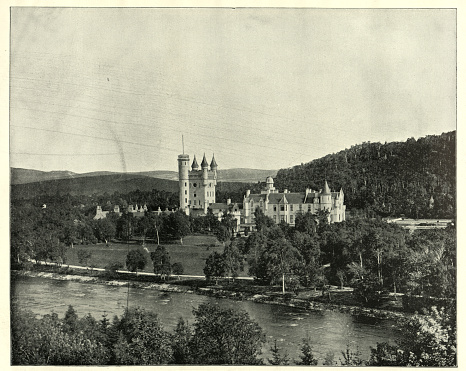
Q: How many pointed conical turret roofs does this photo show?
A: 4